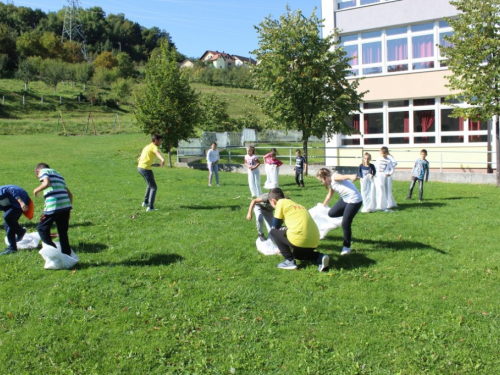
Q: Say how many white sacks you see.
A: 8